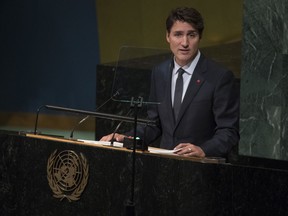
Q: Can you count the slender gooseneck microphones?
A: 2